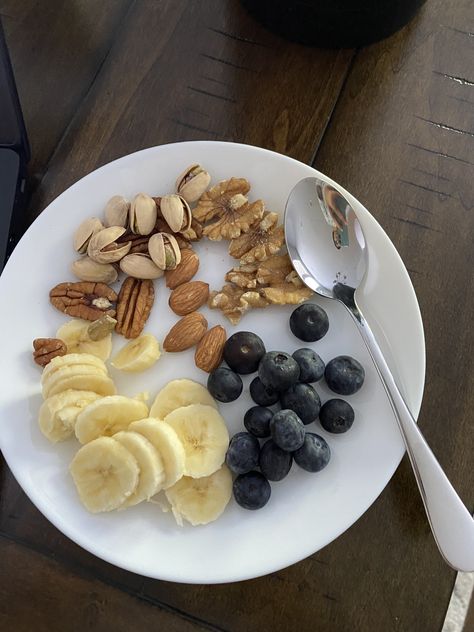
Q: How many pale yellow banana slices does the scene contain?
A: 13